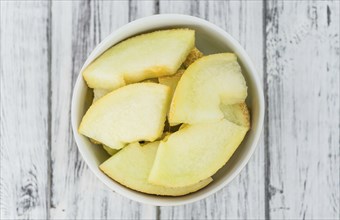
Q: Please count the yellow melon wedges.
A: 5